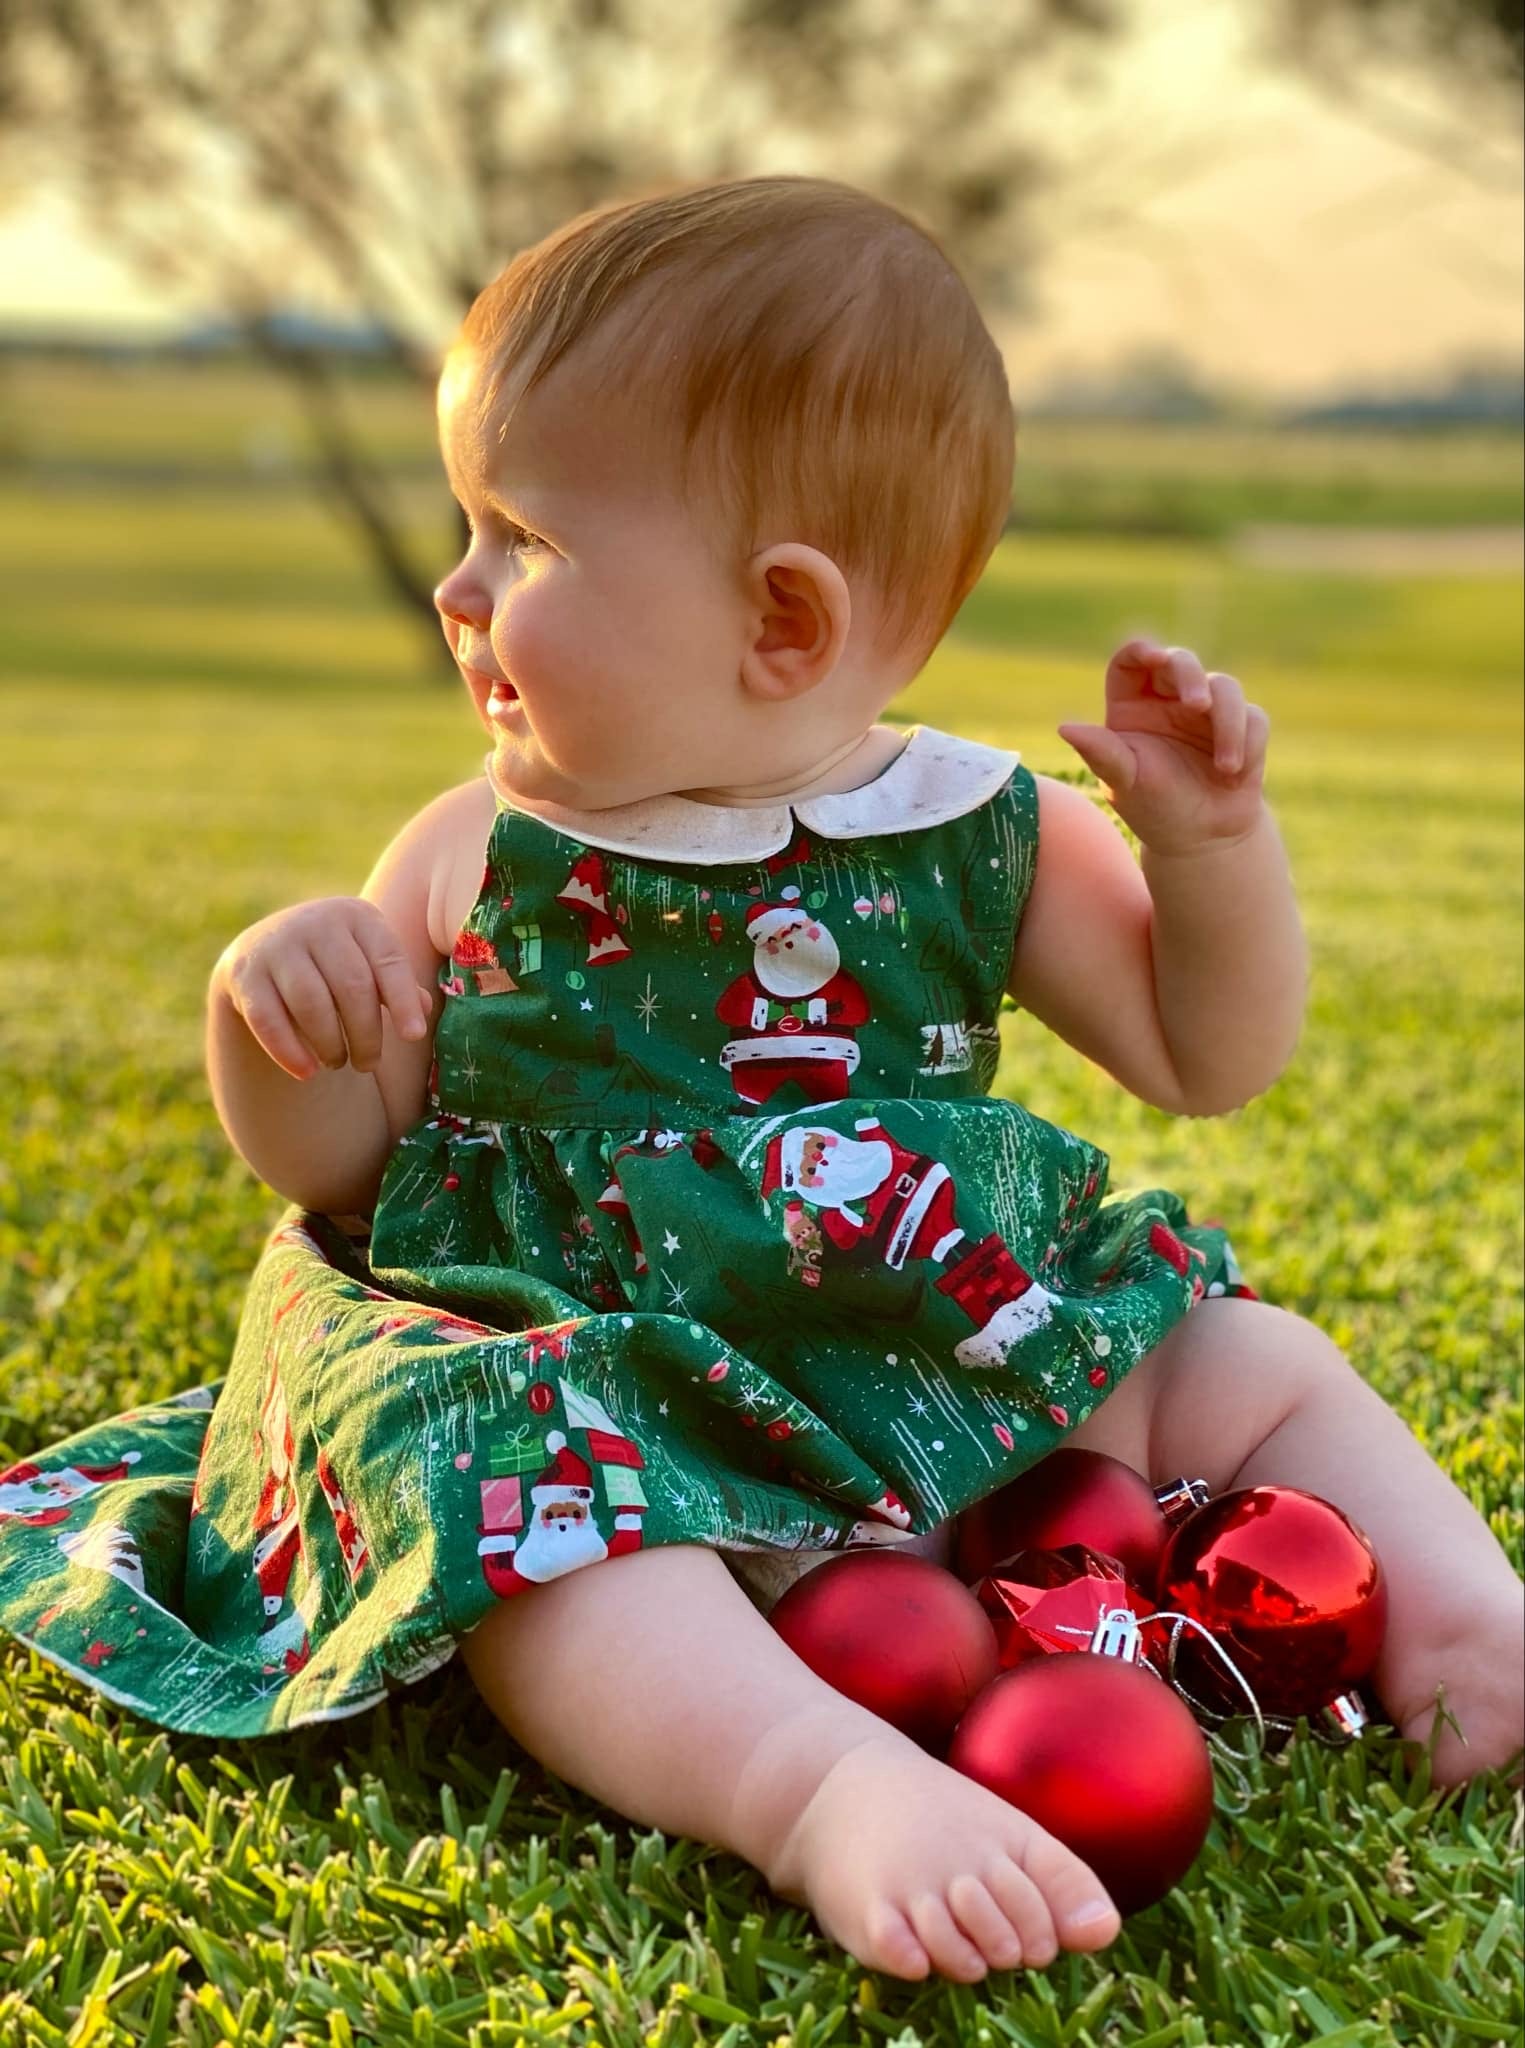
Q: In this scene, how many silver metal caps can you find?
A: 3